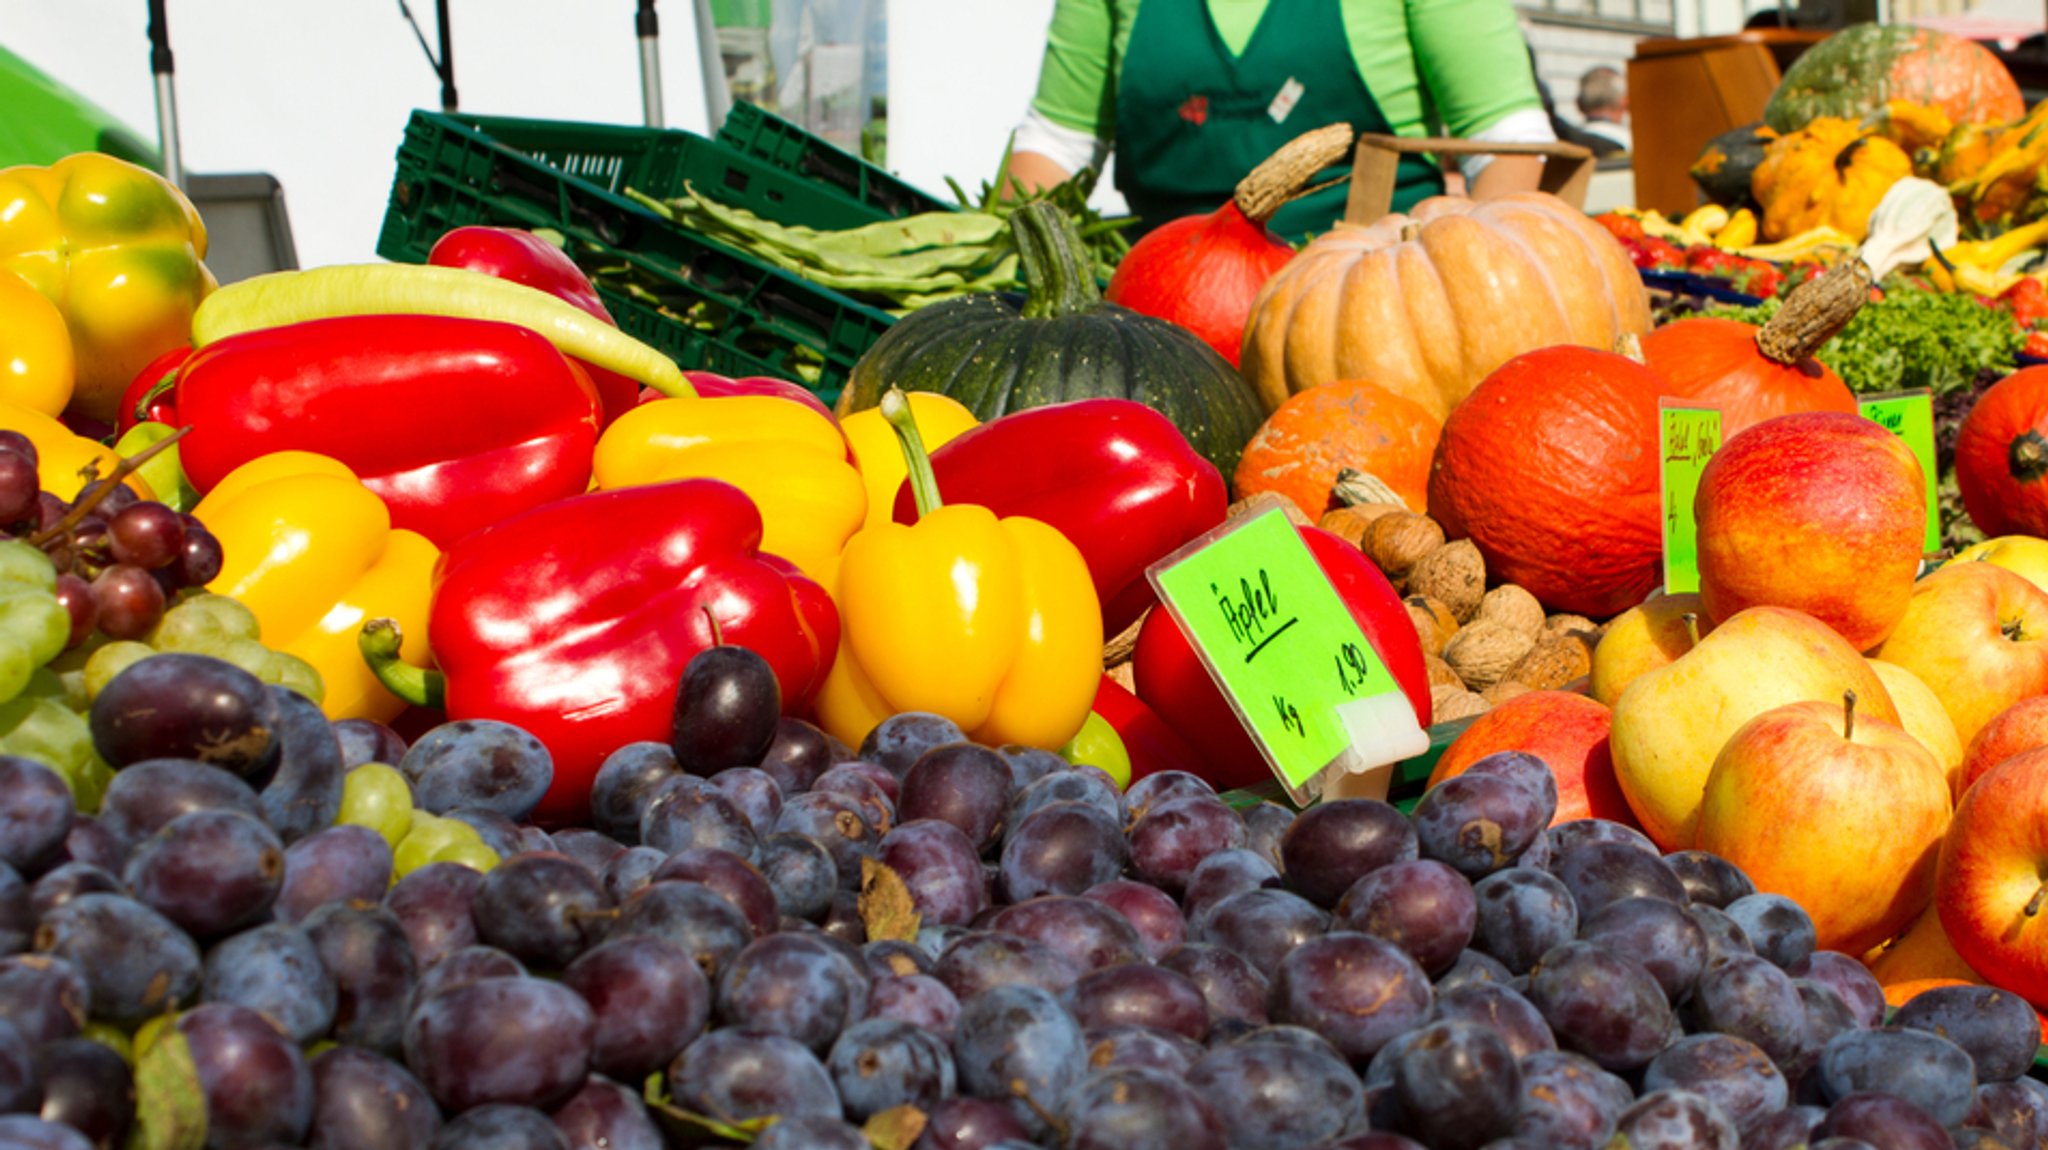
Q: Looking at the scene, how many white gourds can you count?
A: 1